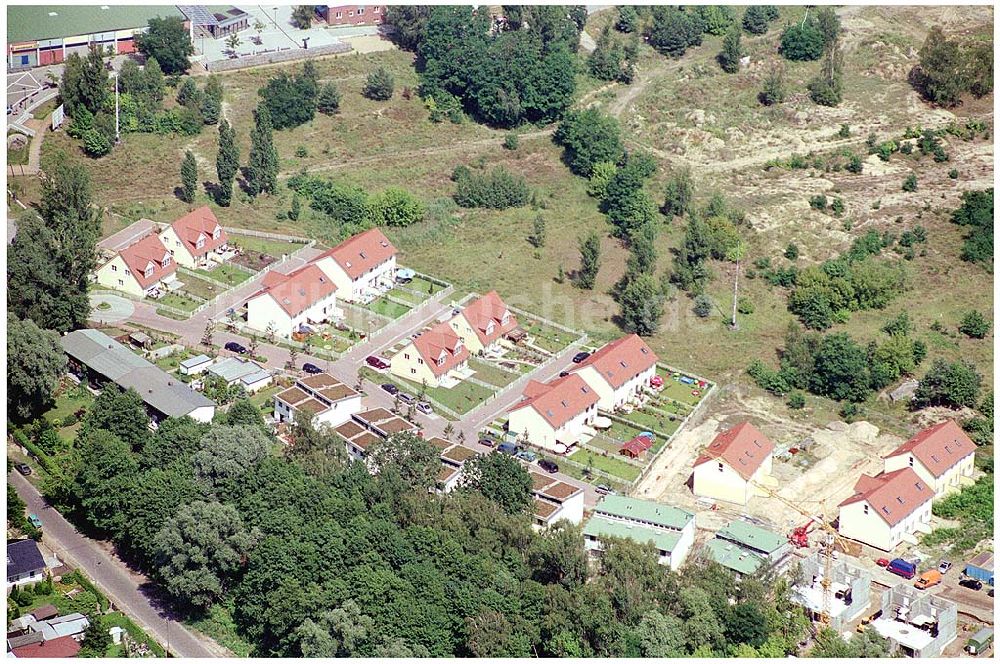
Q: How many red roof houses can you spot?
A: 11